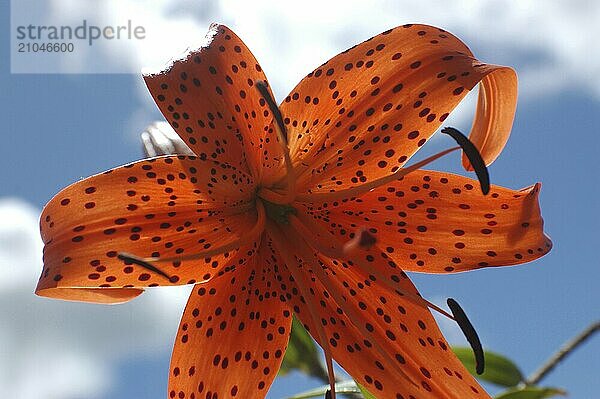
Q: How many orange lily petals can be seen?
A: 6